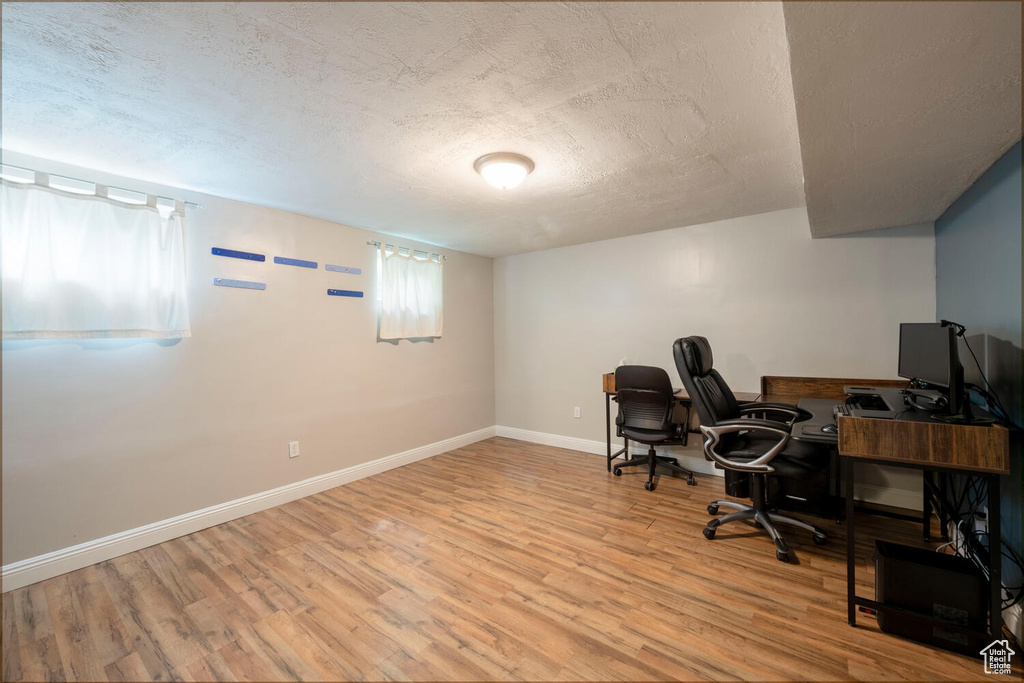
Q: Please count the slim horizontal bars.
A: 5